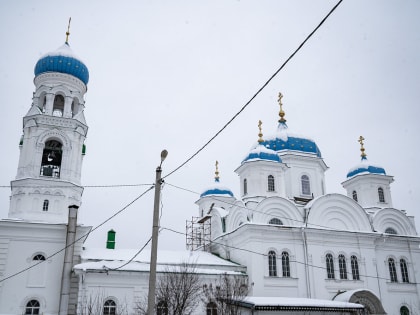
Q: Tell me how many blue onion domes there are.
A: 5